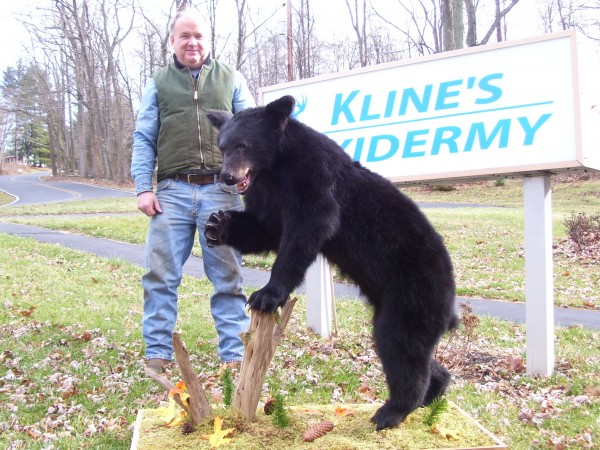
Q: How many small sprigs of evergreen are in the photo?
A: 3